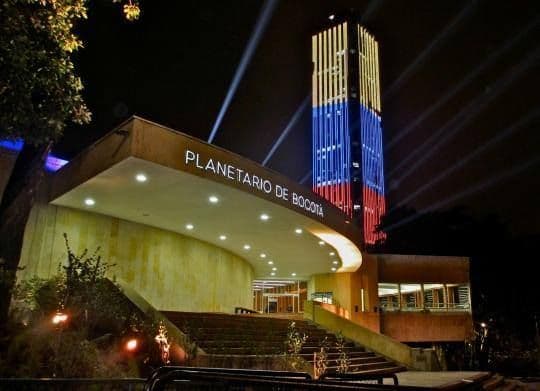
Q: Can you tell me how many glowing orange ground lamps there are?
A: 2